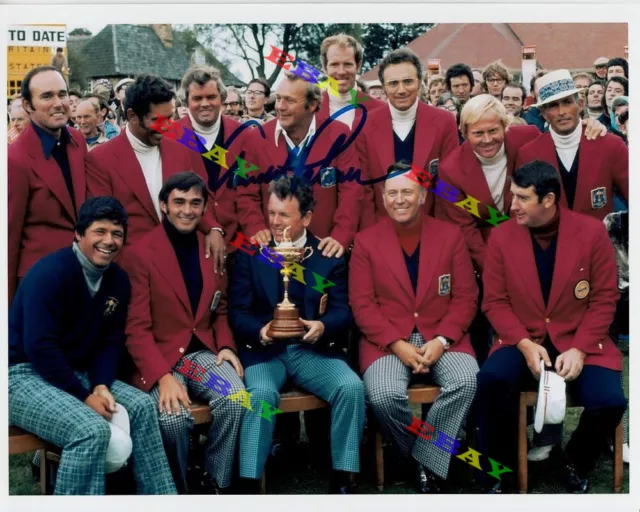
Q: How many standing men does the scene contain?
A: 8